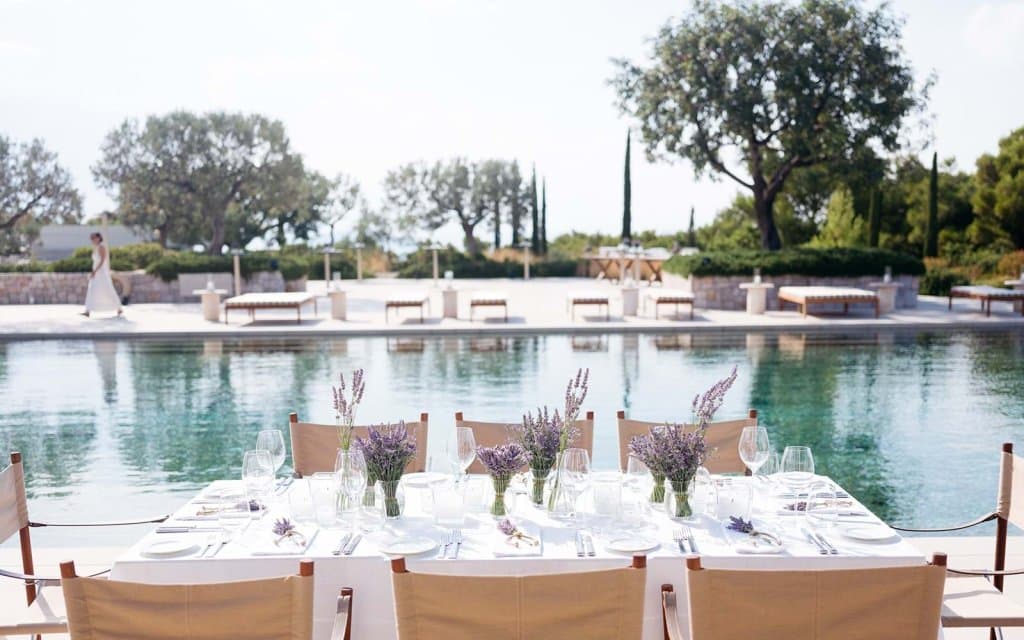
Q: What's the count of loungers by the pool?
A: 7